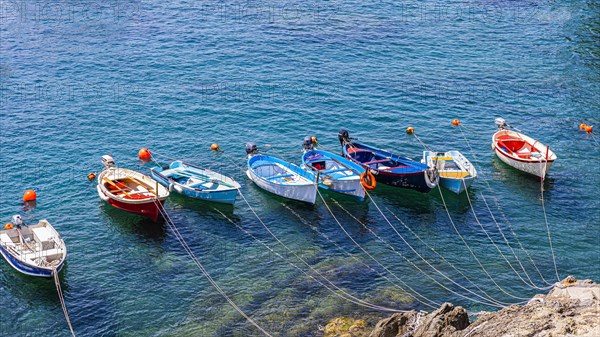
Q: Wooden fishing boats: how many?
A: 8